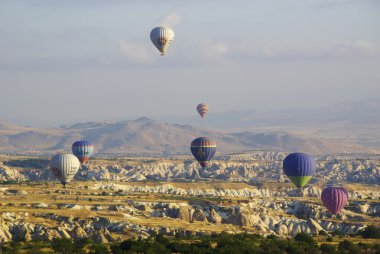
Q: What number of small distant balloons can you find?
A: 1